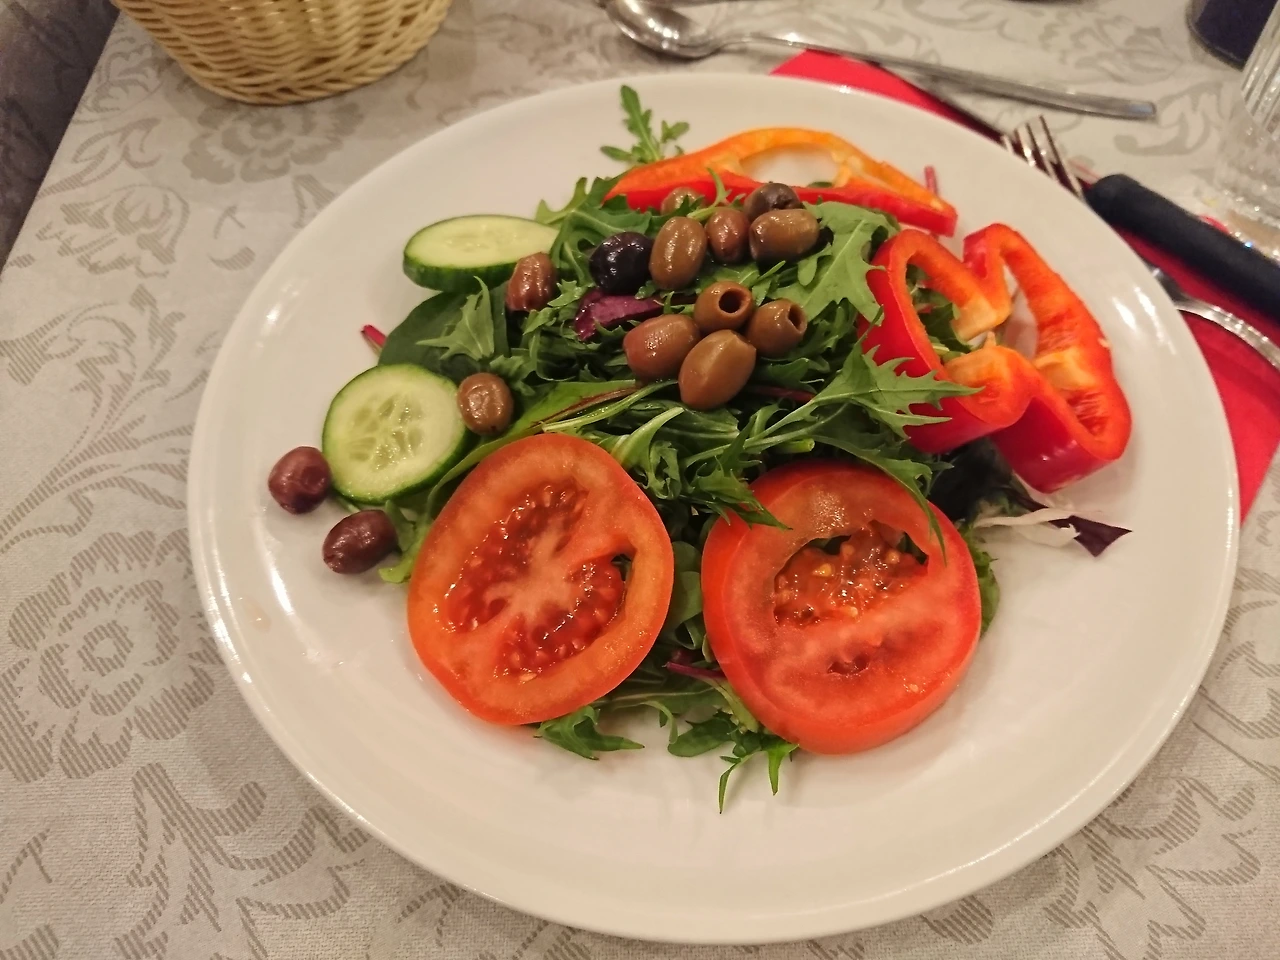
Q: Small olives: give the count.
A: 14